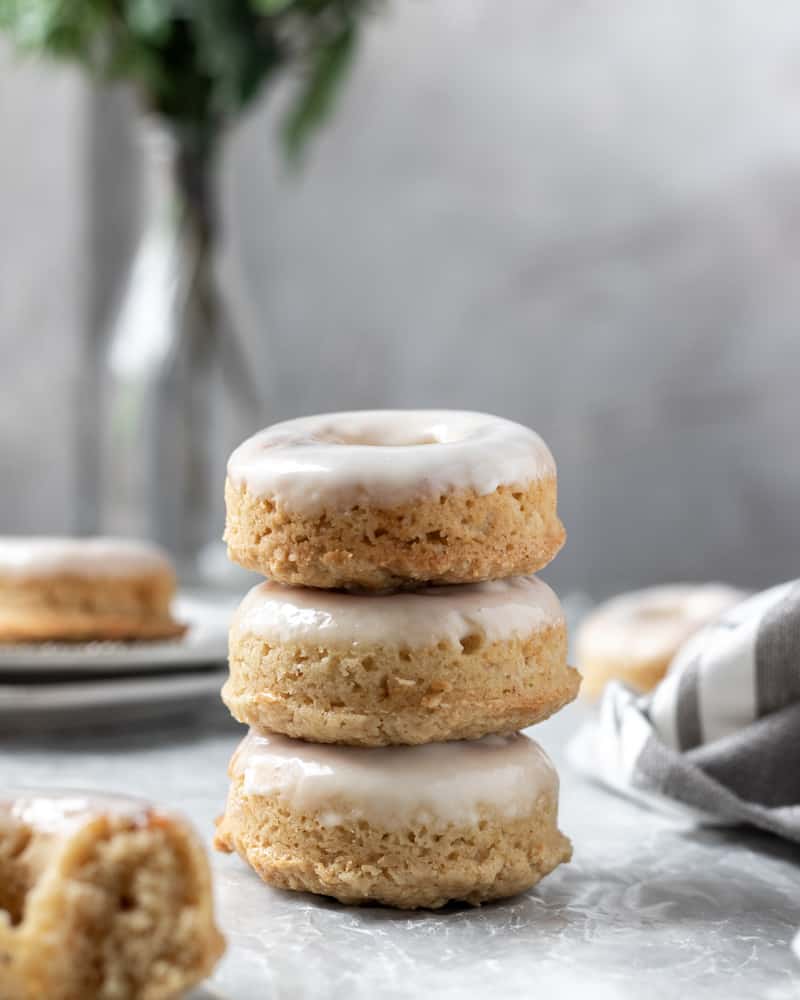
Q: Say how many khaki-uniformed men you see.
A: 0